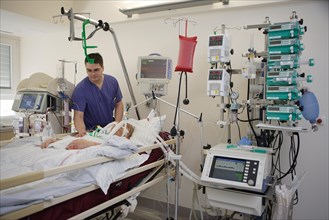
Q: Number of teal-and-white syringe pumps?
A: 6